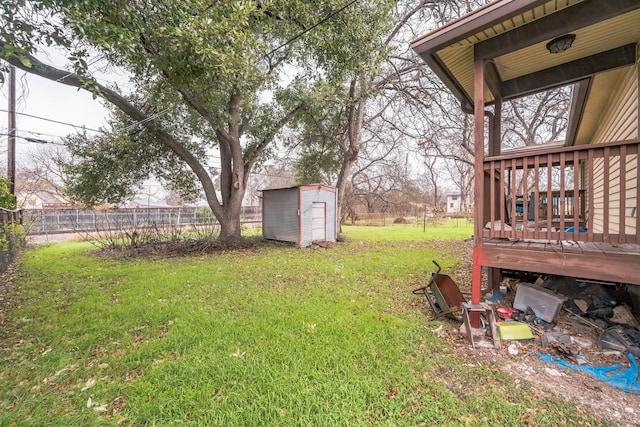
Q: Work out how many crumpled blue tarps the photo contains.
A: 1